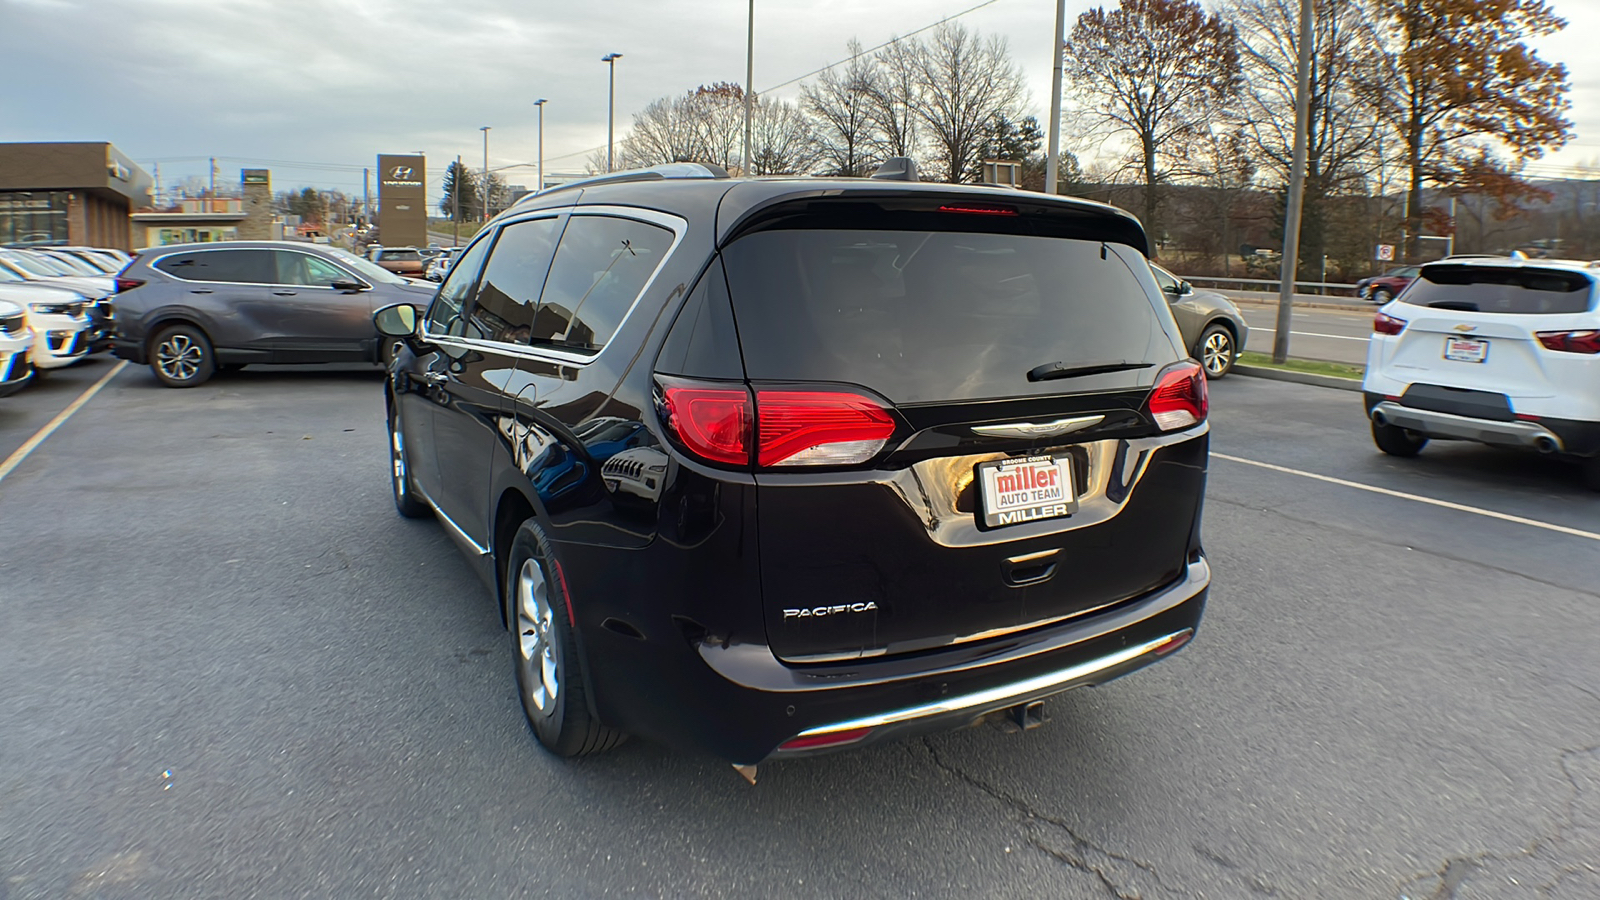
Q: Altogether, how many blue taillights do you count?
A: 0